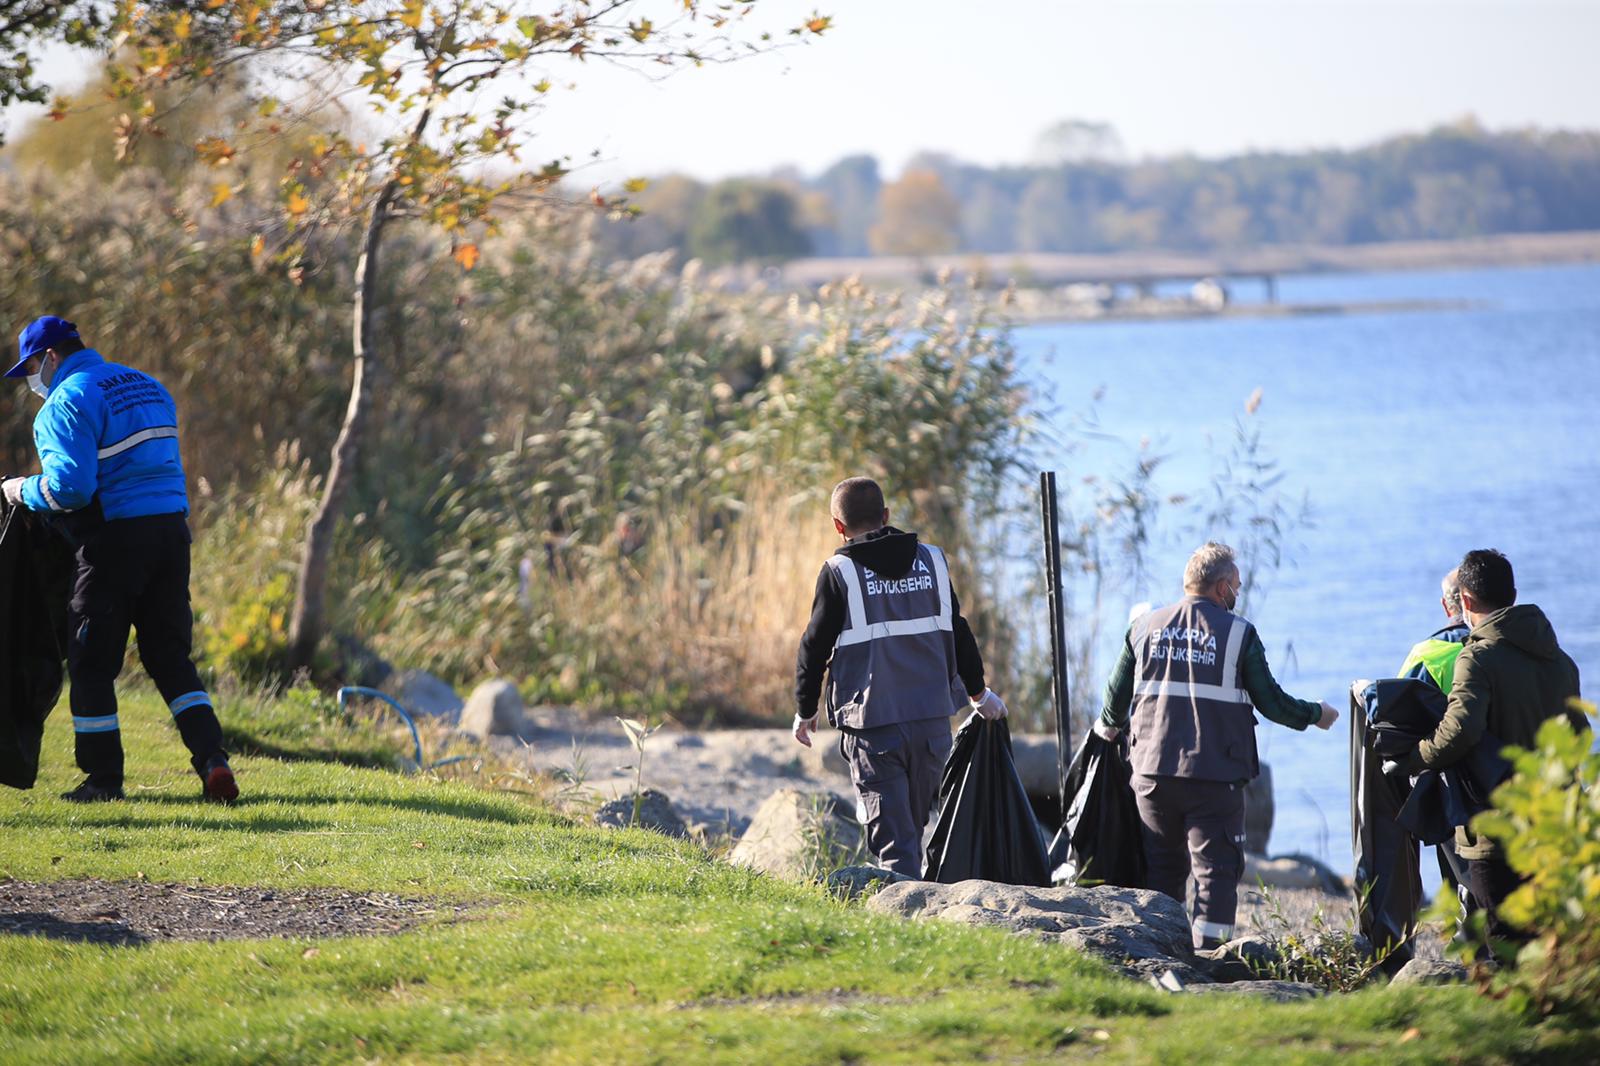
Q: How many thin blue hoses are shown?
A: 1